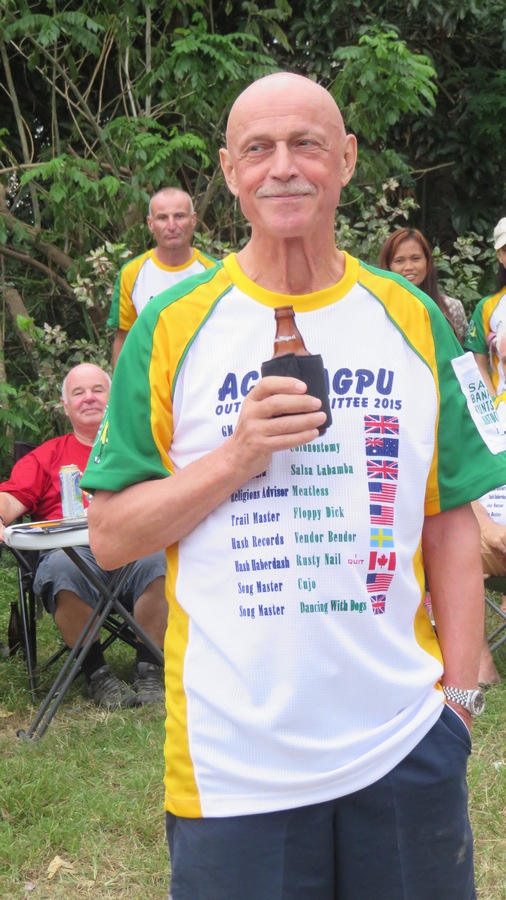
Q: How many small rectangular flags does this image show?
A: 9